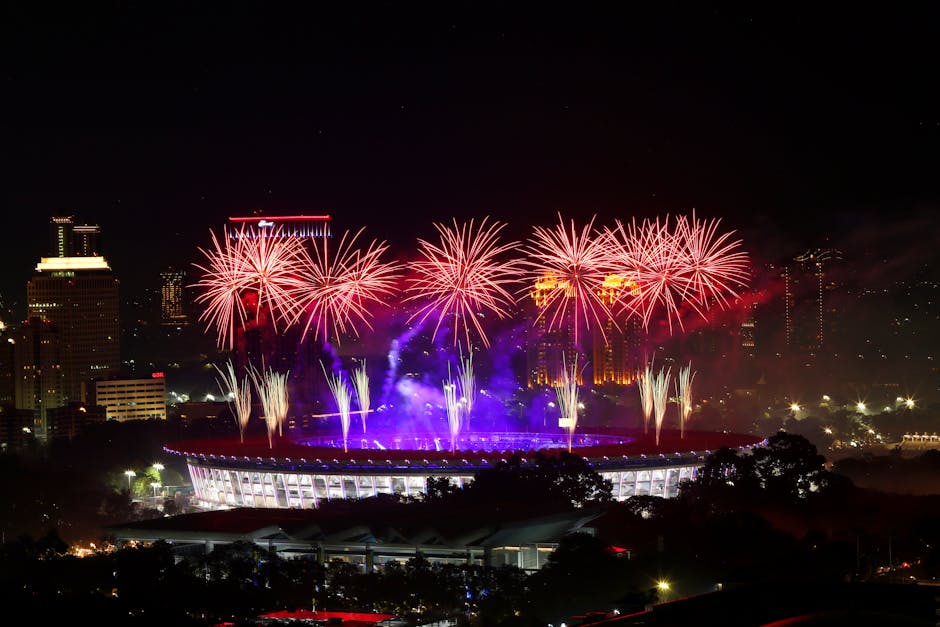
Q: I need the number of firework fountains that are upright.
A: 11